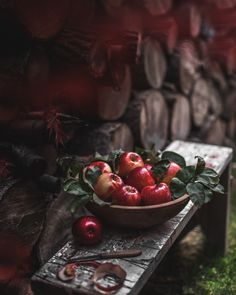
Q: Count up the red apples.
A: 9